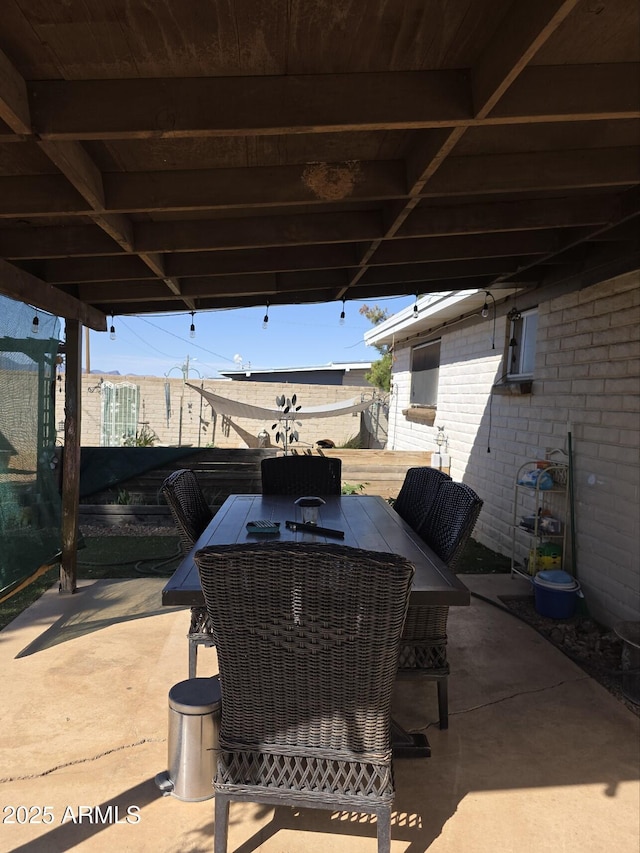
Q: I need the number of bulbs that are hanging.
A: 7